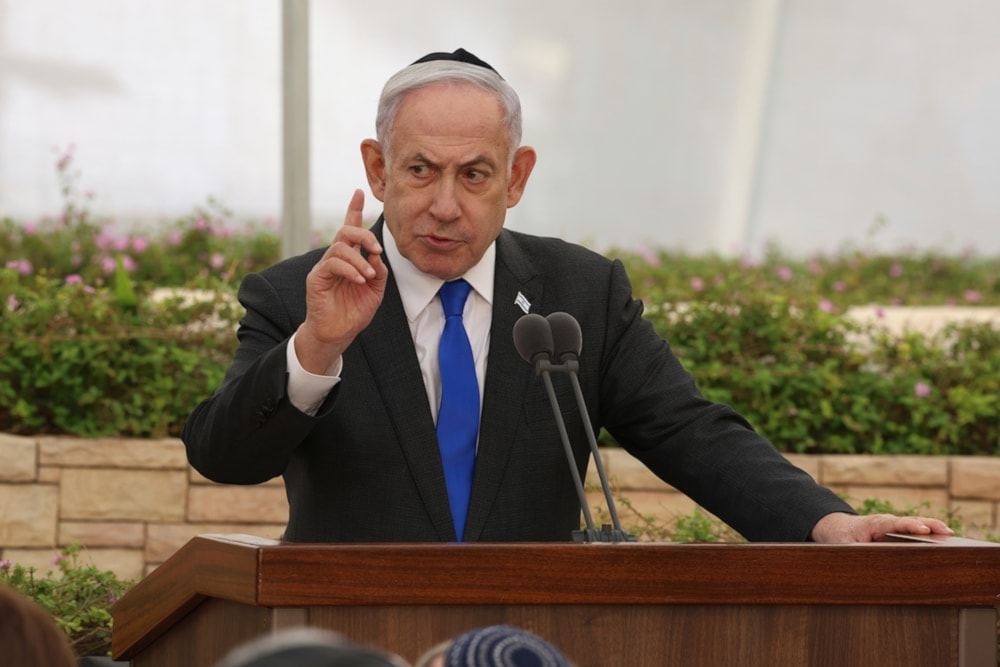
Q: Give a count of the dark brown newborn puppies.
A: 0